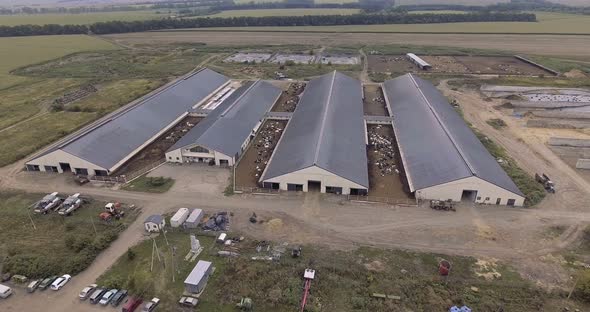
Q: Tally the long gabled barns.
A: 4